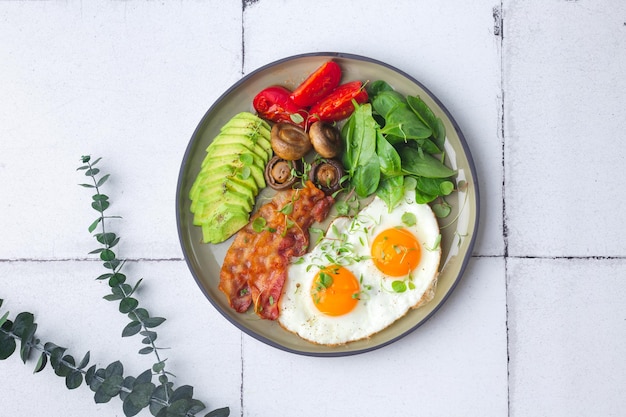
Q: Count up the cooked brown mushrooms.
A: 4